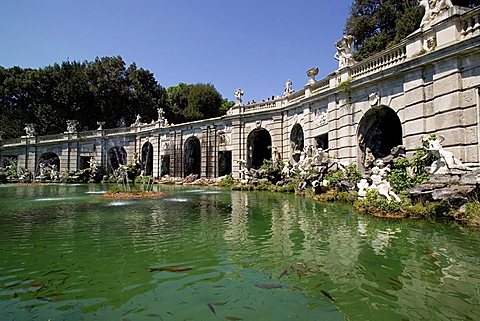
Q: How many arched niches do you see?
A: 7